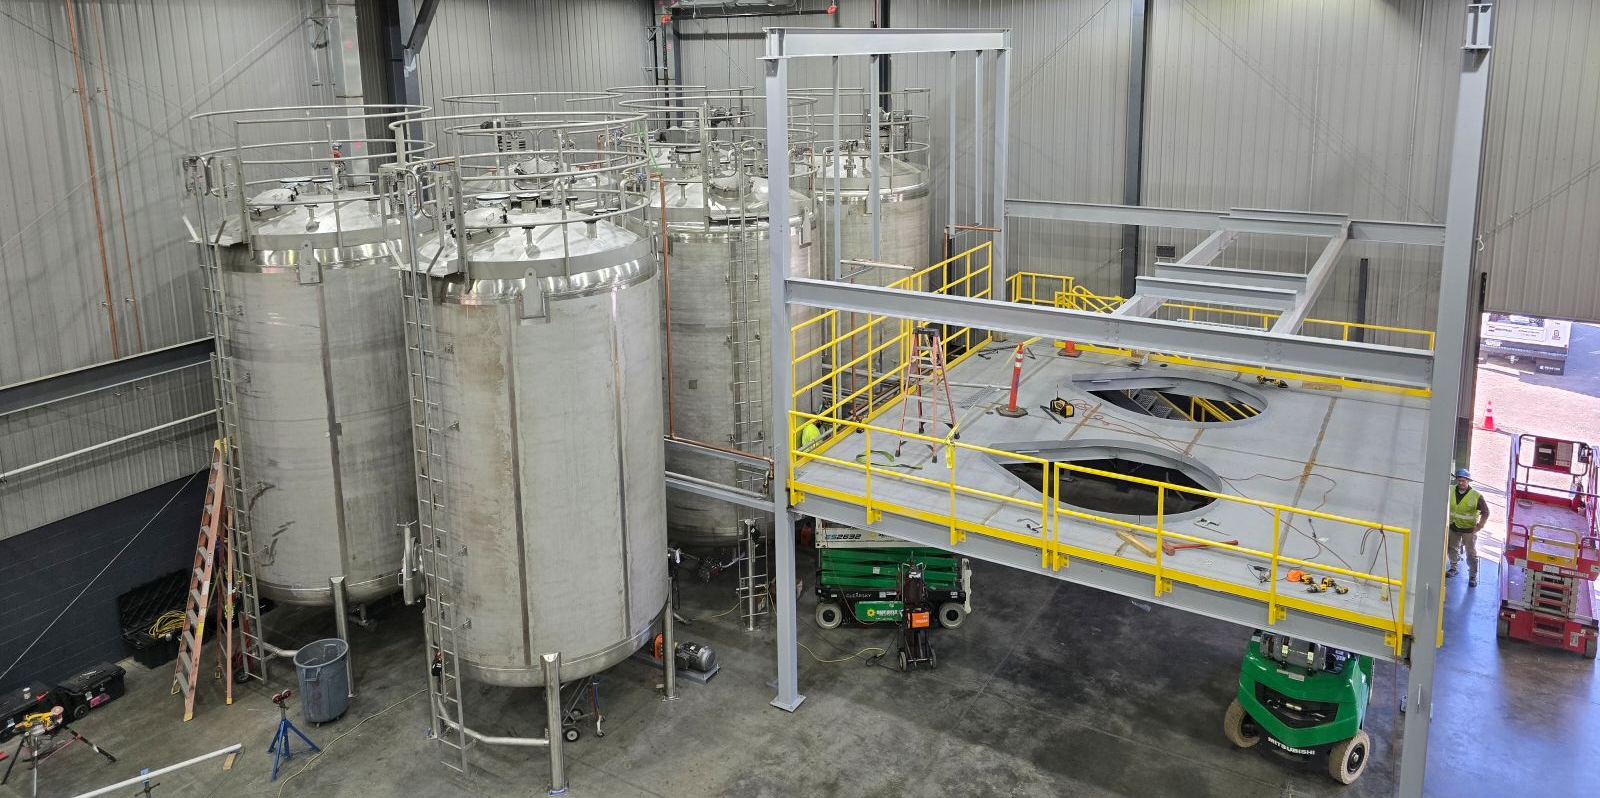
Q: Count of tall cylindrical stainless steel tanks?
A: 6